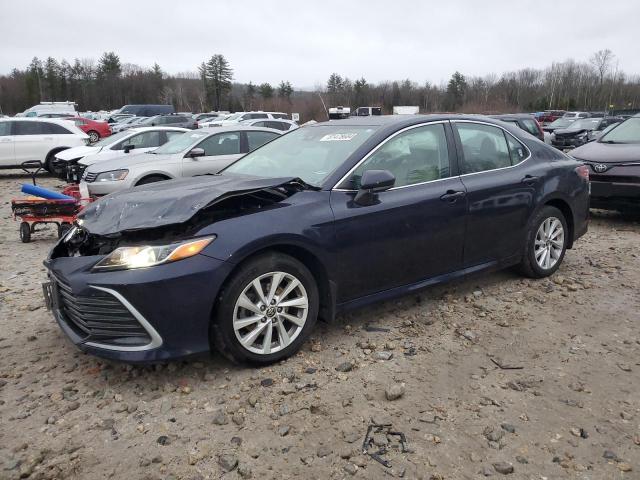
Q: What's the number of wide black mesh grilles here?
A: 1